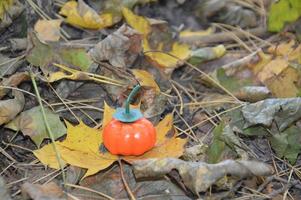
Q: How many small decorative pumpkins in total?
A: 1